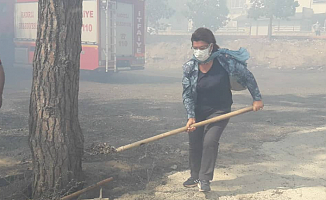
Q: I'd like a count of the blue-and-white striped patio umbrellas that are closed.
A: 0